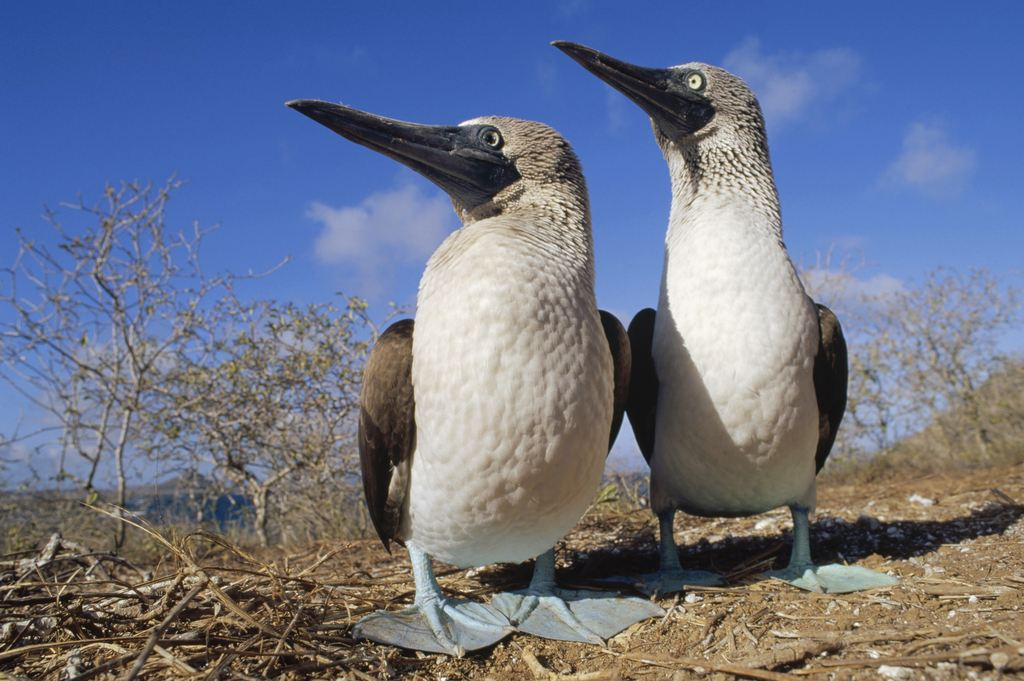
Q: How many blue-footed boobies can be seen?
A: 2